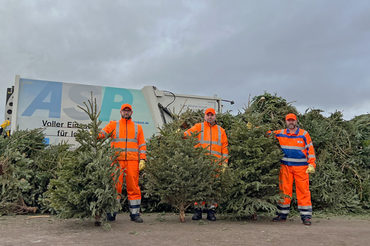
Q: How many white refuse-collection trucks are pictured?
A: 1